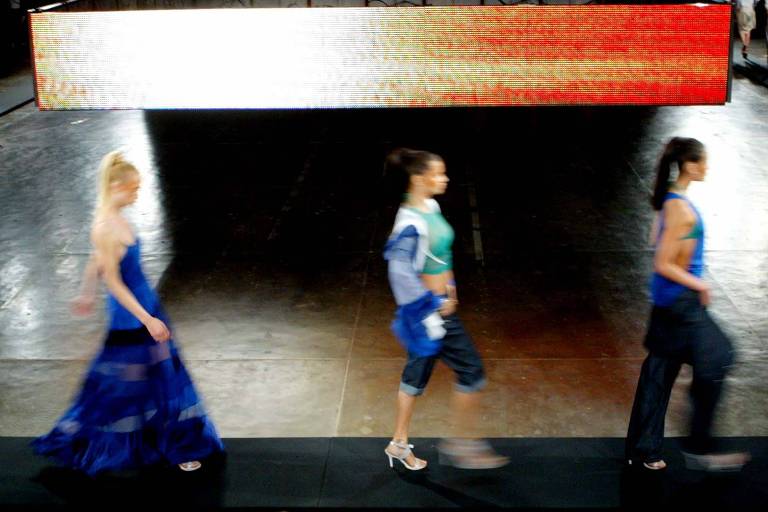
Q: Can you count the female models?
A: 3